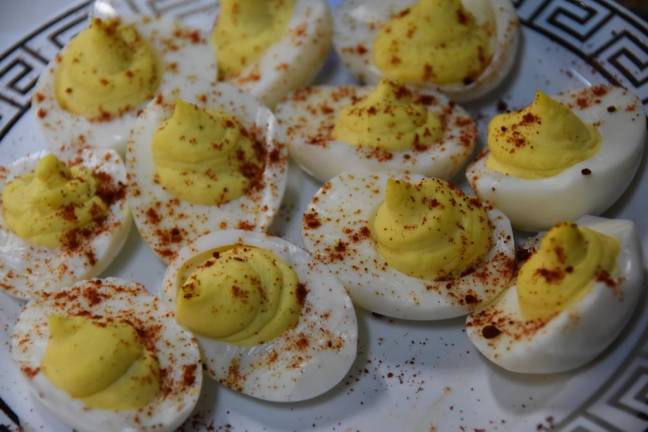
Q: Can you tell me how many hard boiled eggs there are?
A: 11